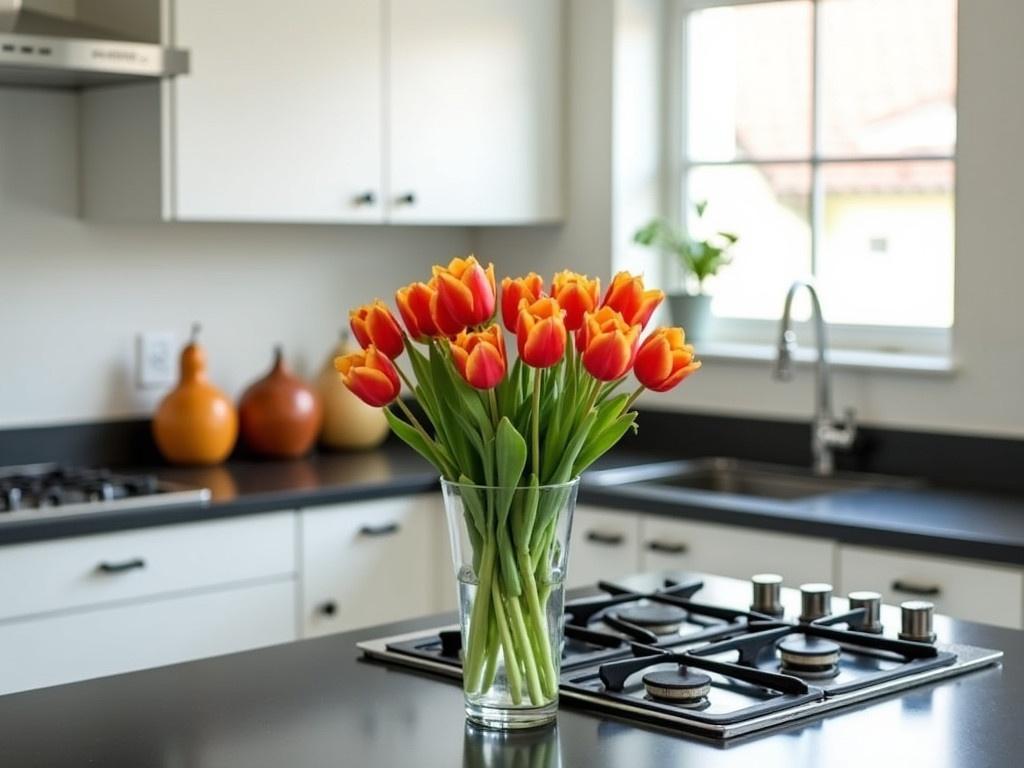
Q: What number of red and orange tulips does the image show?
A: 11